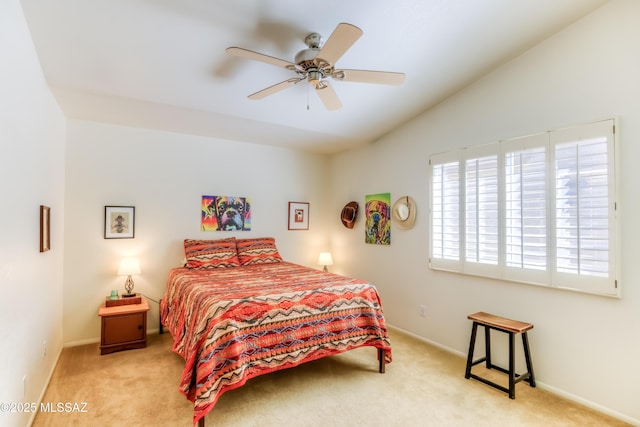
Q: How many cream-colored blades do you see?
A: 5